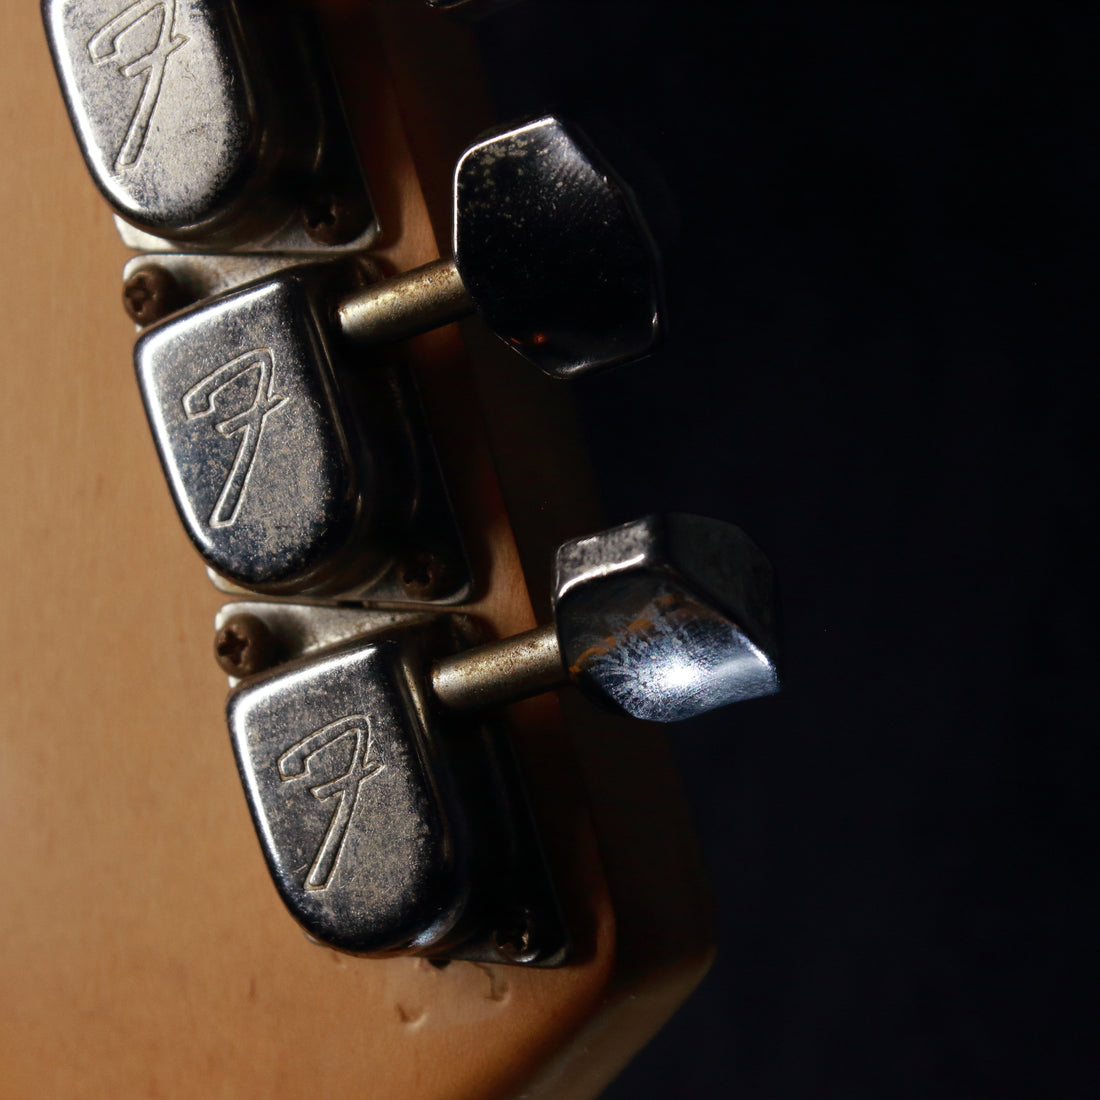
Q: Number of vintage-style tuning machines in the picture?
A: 3